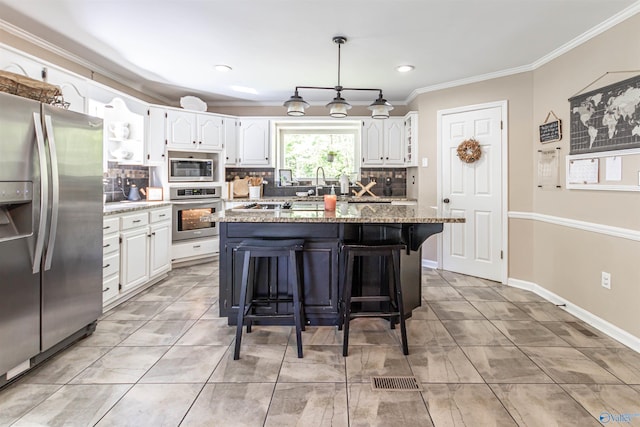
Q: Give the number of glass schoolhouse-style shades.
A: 3